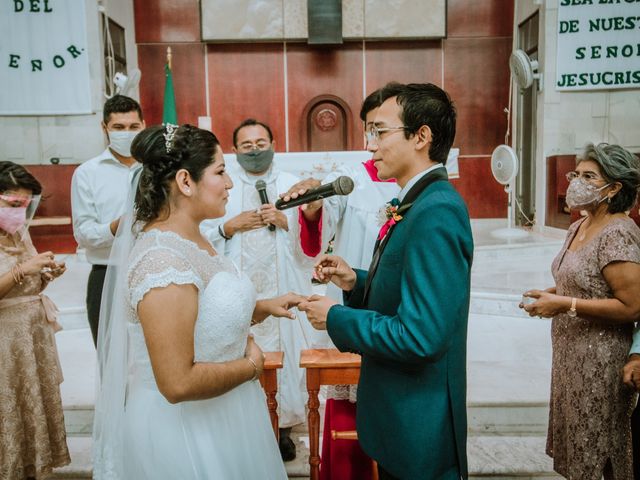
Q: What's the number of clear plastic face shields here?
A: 1